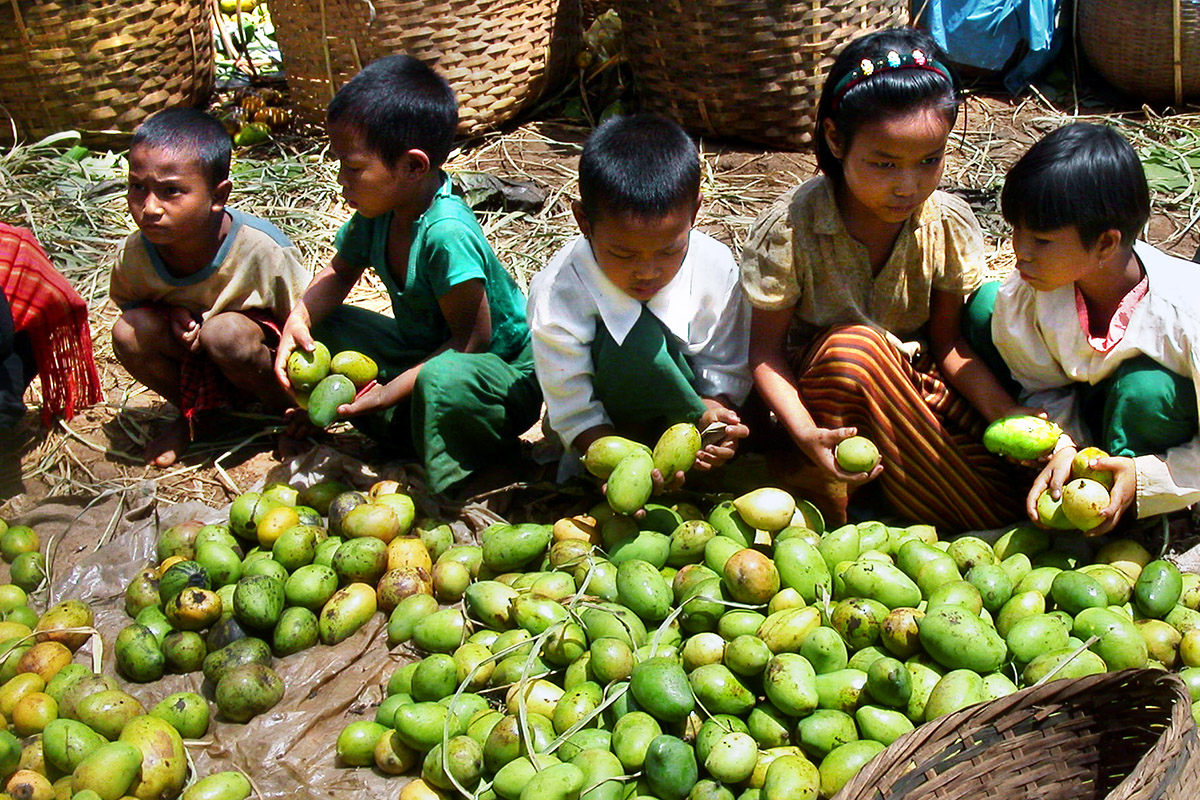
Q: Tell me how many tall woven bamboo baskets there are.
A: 4